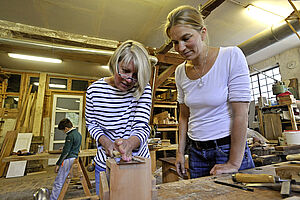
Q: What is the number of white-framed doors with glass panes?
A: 1